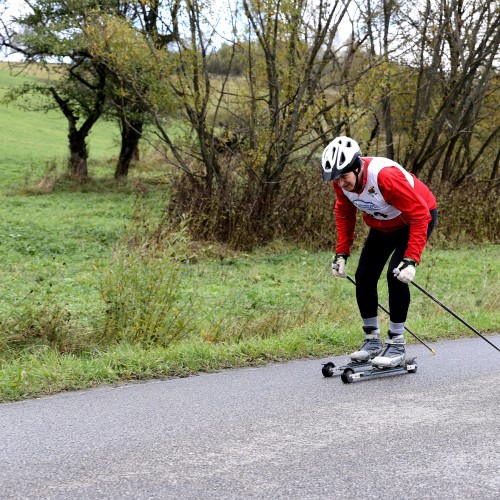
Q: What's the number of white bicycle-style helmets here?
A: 1